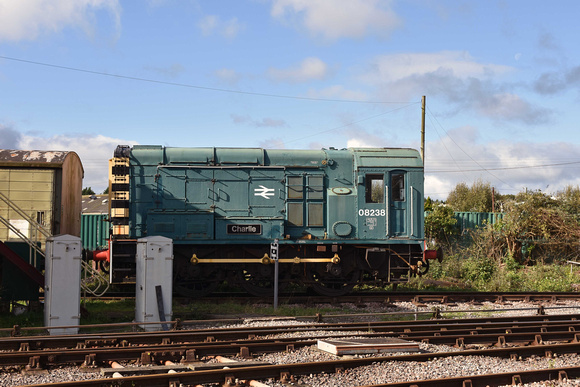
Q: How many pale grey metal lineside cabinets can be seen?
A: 2